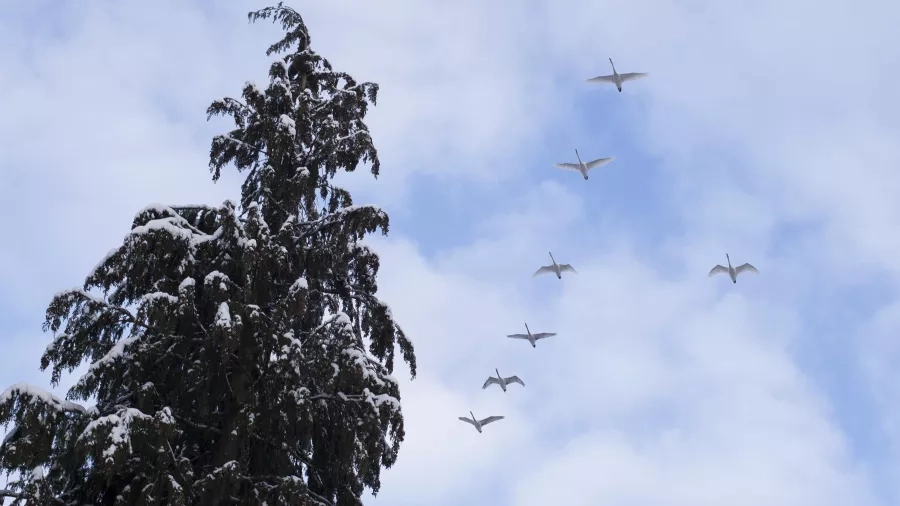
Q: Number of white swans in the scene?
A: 7